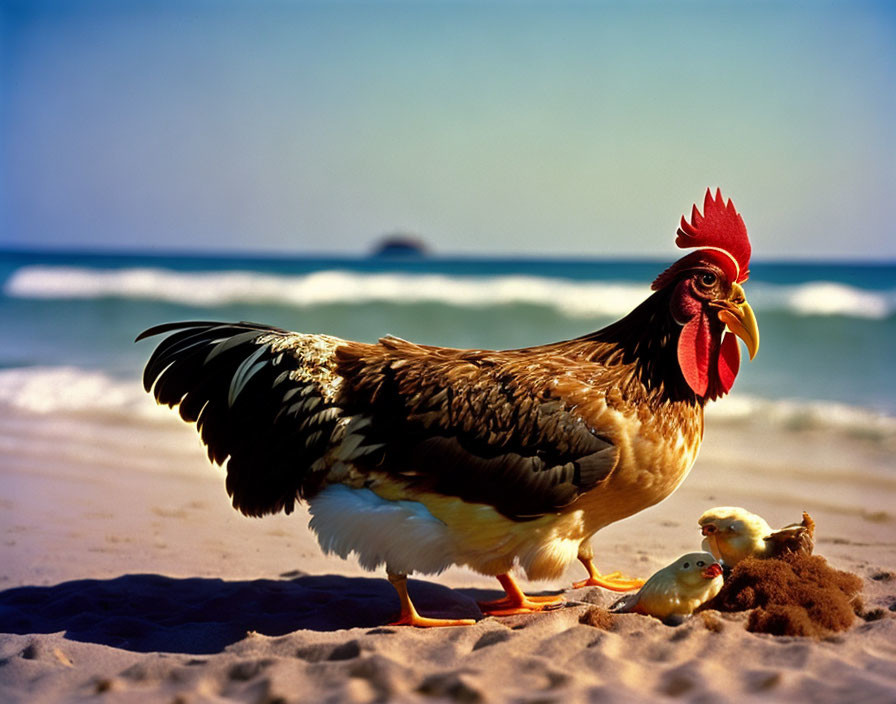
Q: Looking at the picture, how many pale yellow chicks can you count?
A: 2